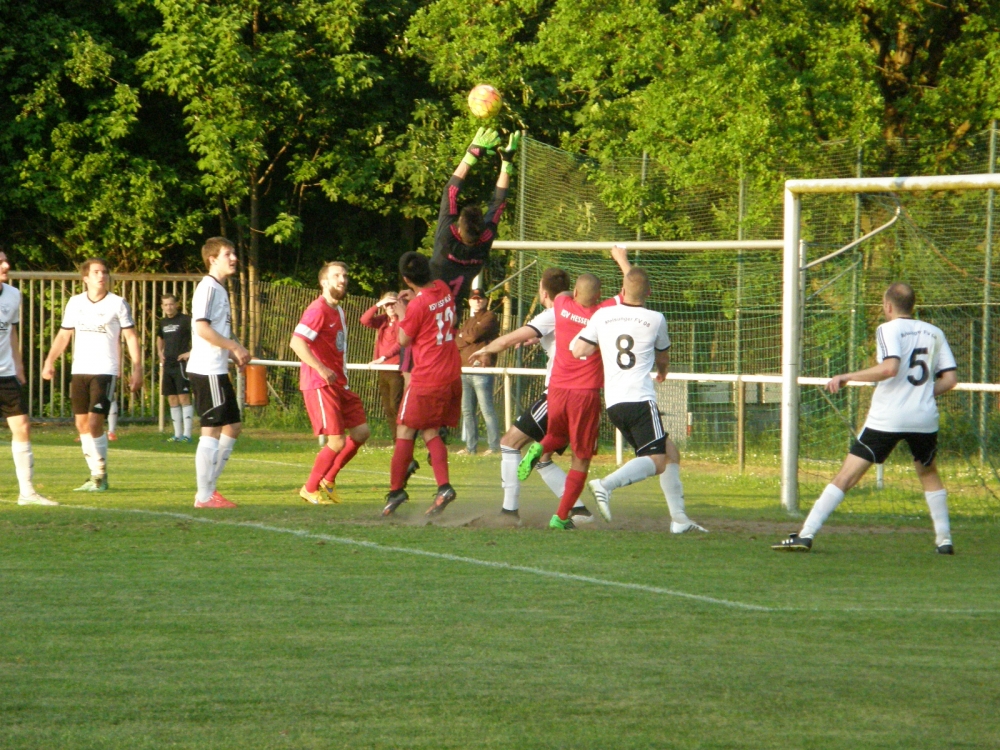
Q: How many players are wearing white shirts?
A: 6